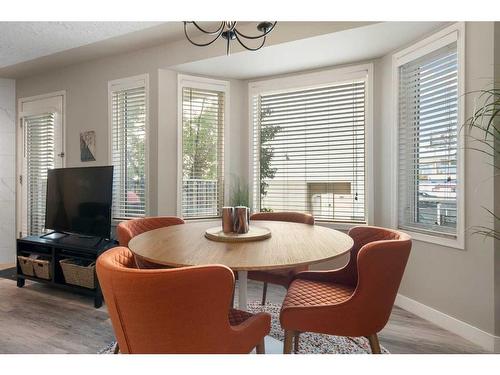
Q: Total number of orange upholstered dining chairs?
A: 4